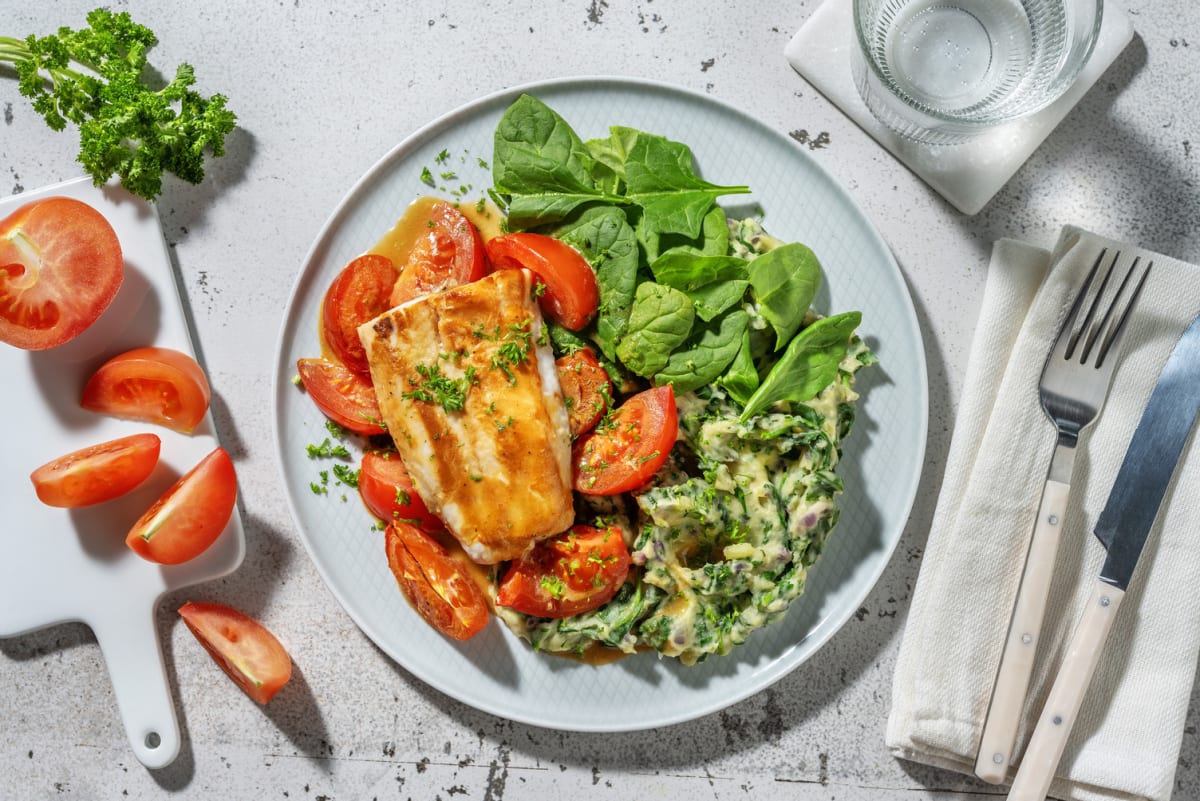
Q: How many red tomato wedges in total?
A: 13